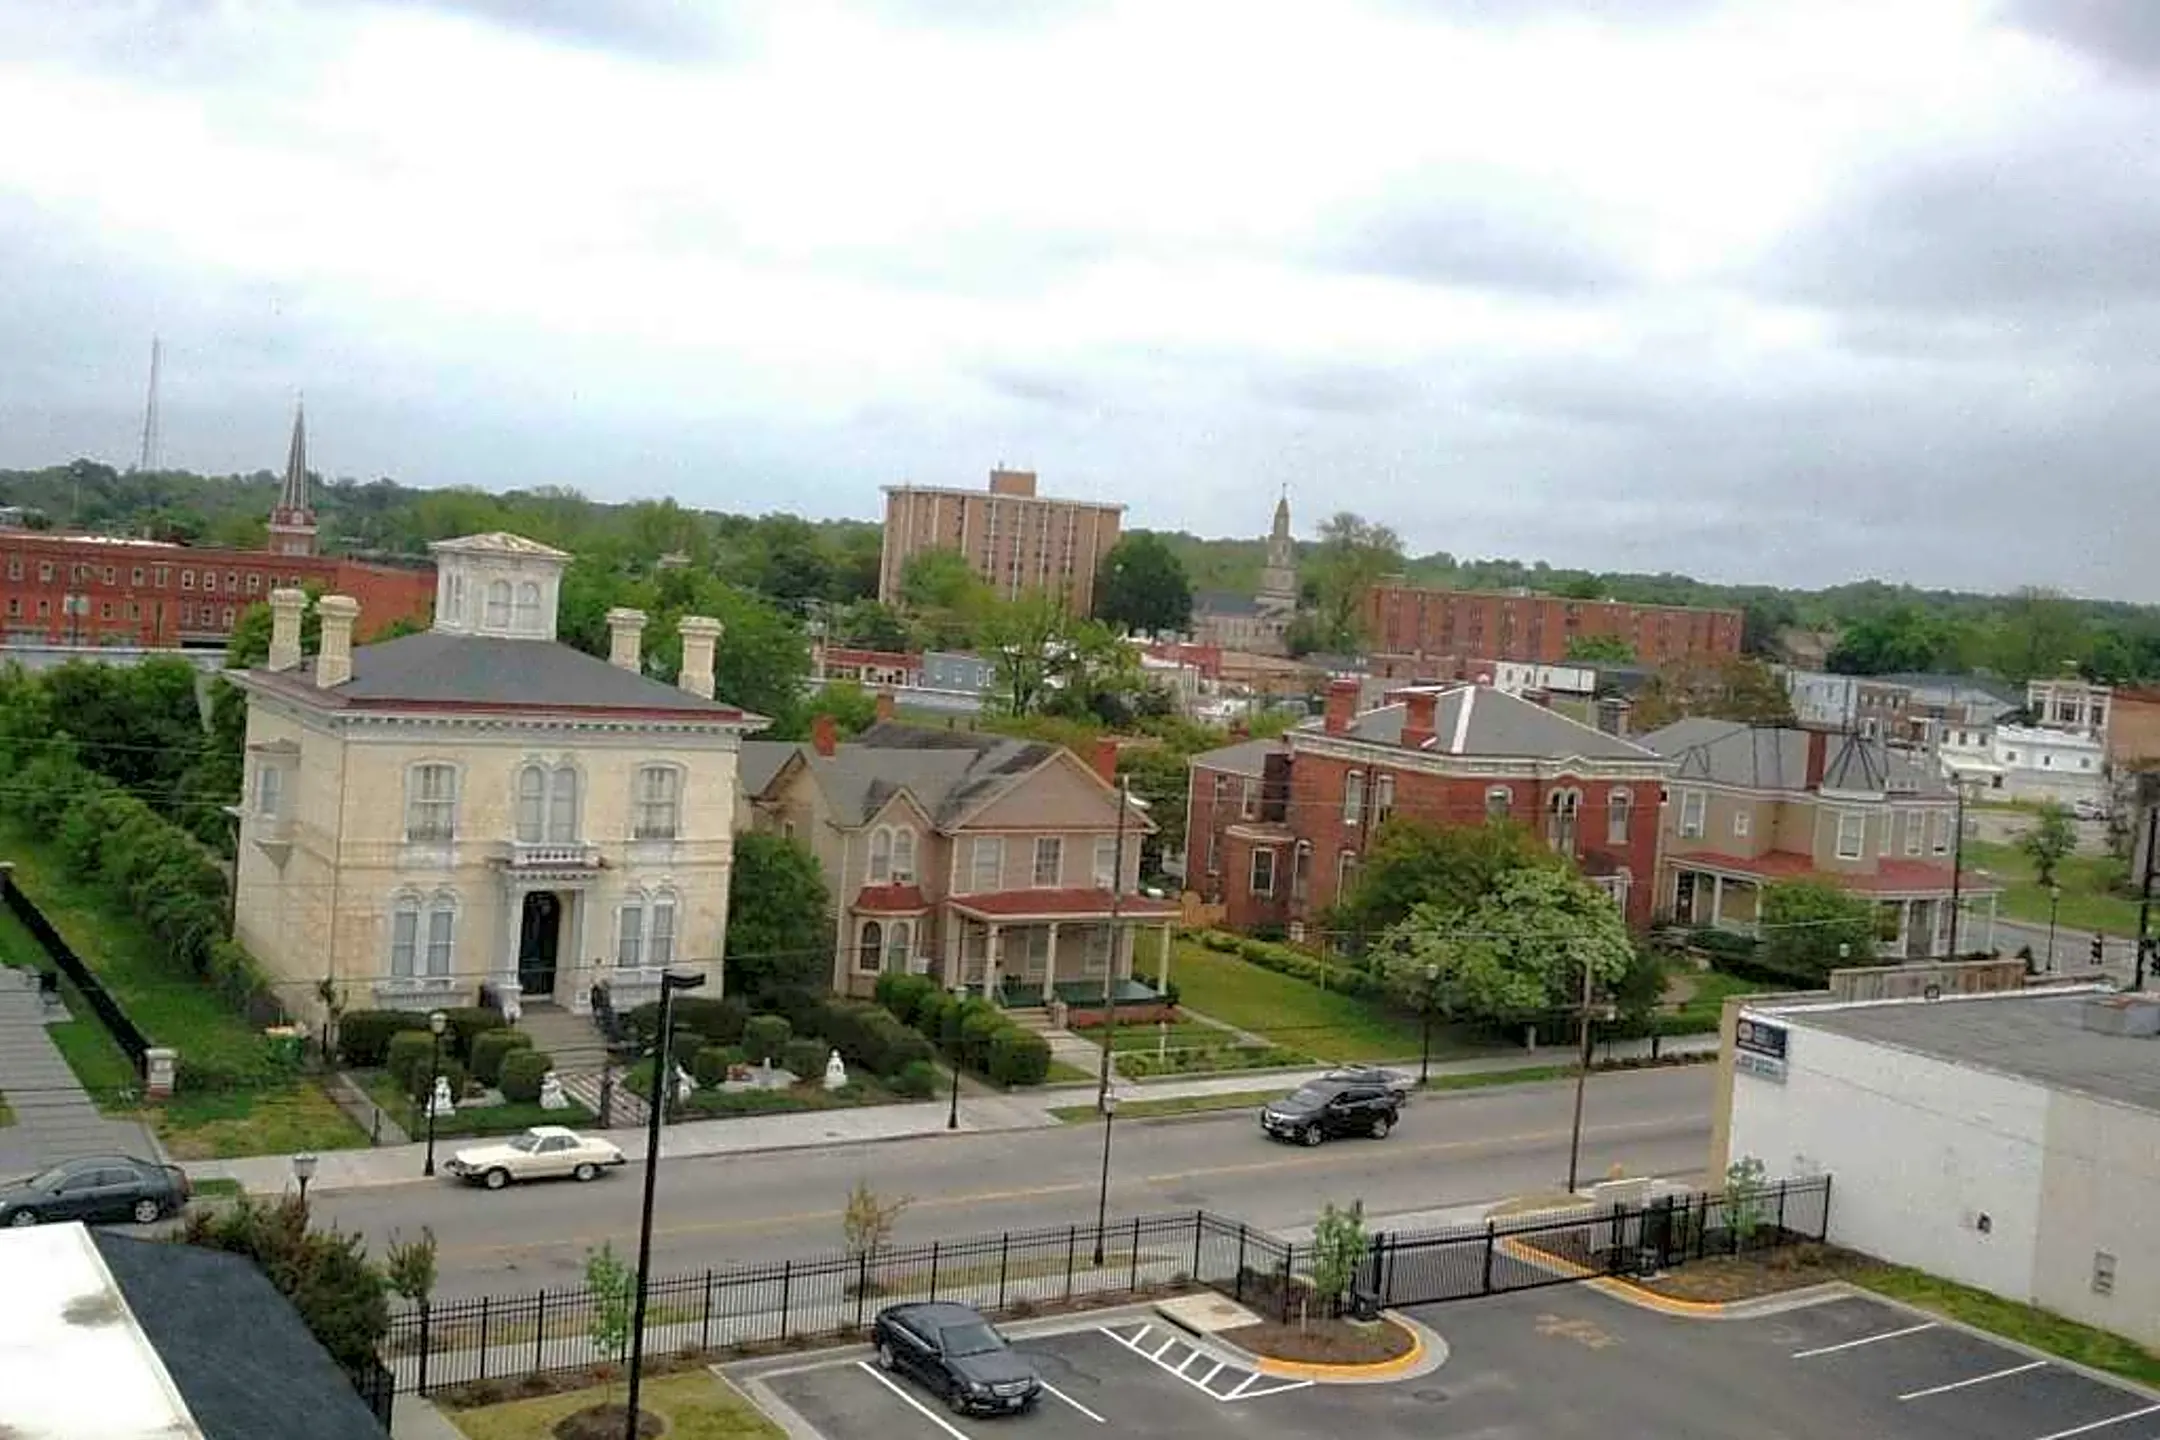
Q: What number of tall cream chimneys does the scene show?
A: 4